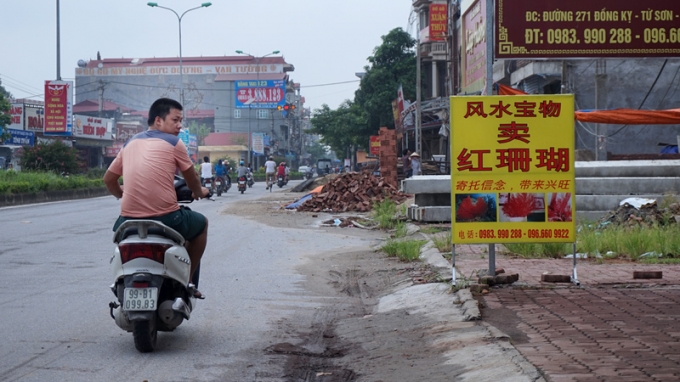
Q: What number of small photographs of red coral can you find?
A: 3